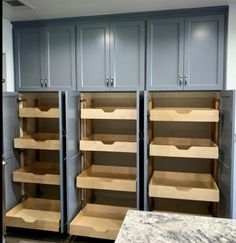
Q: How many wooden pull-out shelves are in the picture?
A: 11